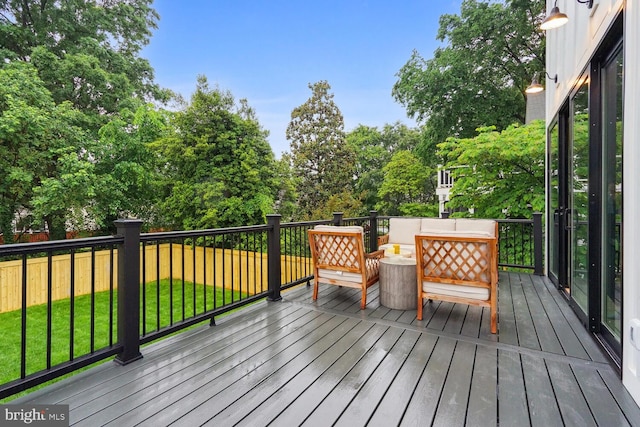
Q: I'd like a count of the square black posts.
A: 6